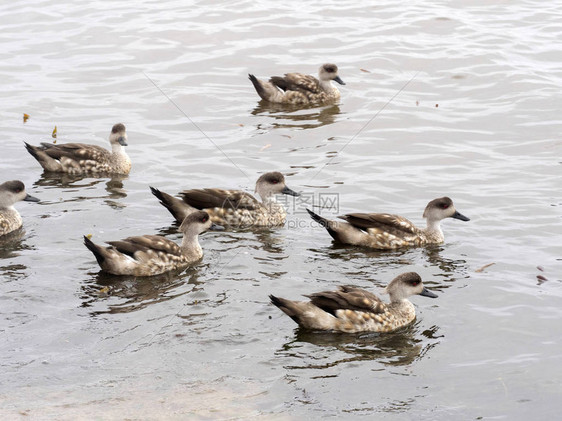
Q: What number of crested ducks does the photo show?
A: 7